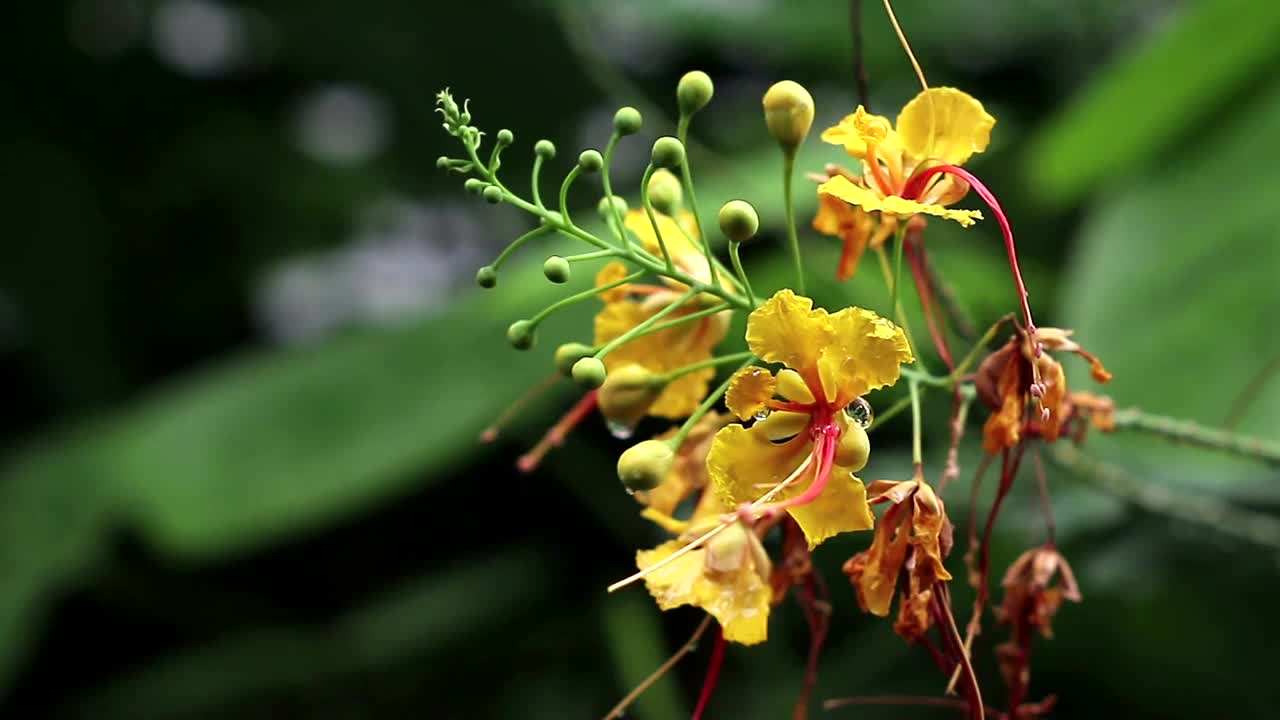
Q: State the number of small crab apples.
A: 0